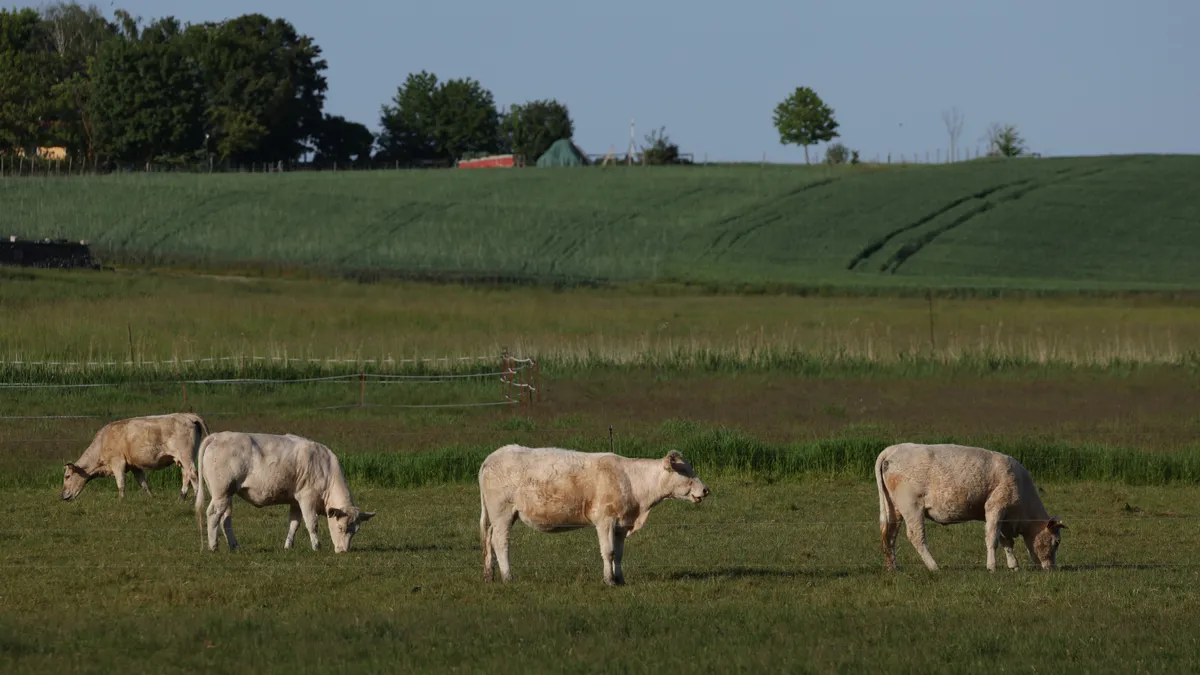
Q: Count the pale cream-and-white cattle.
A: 4